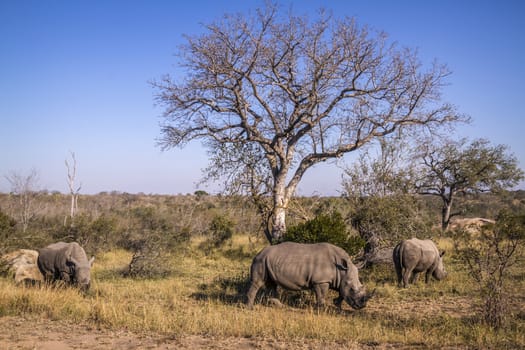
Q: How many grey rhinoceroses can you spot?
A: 3